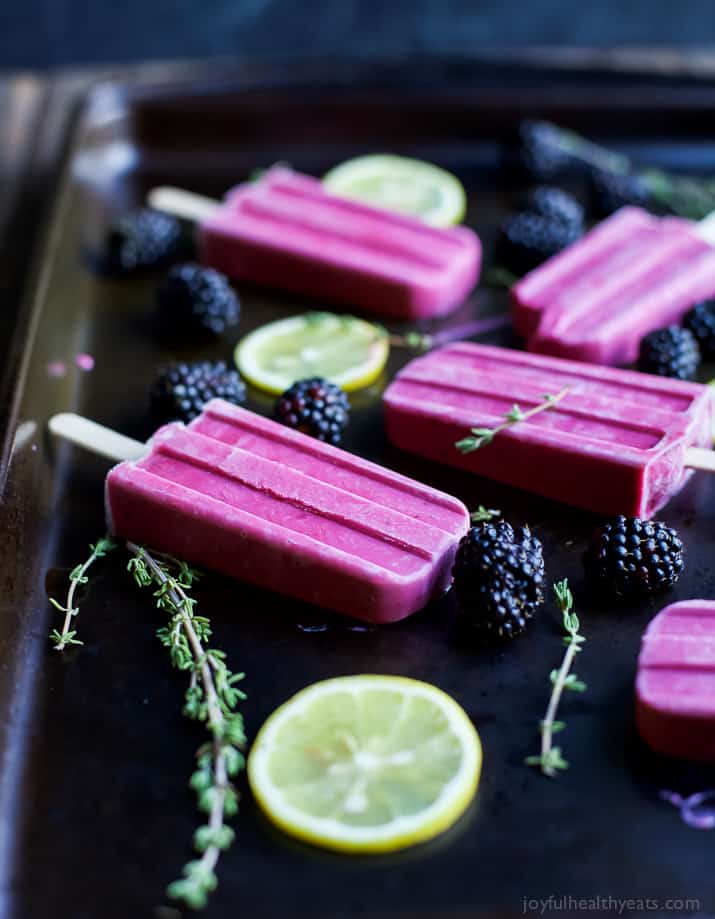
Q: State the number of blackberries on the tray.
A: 12